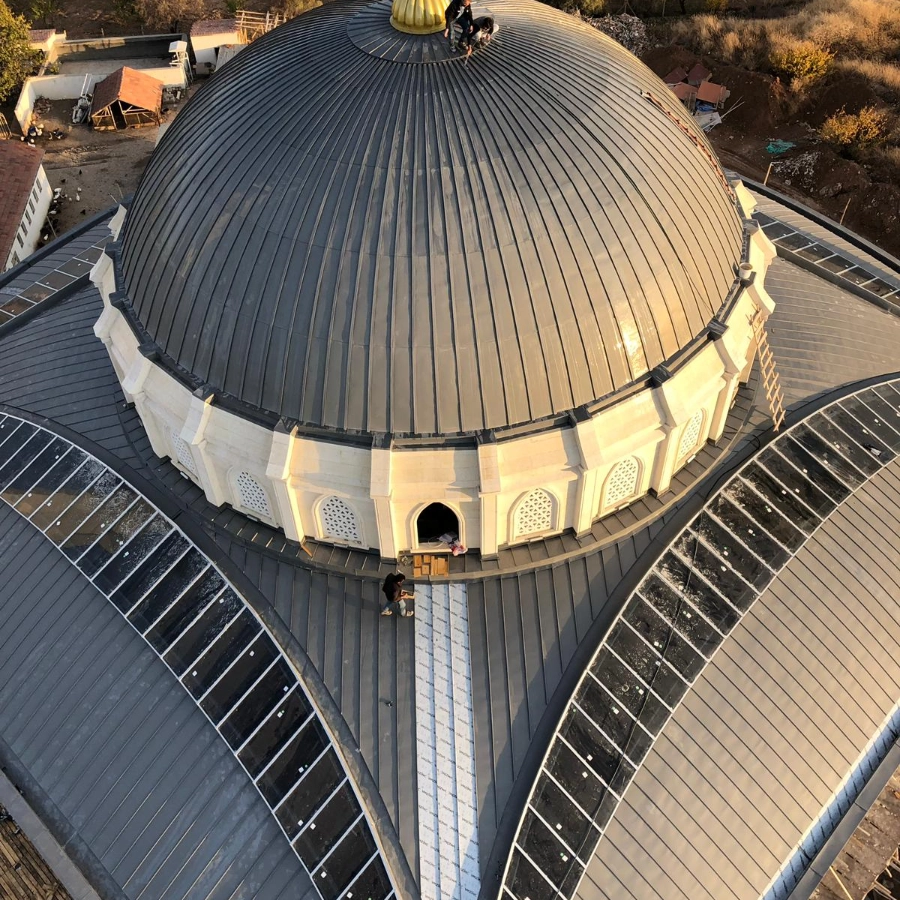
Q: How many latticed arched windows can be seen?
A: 6